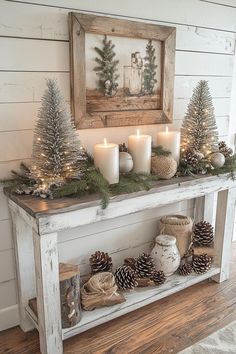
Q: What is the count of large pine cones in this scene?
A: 5